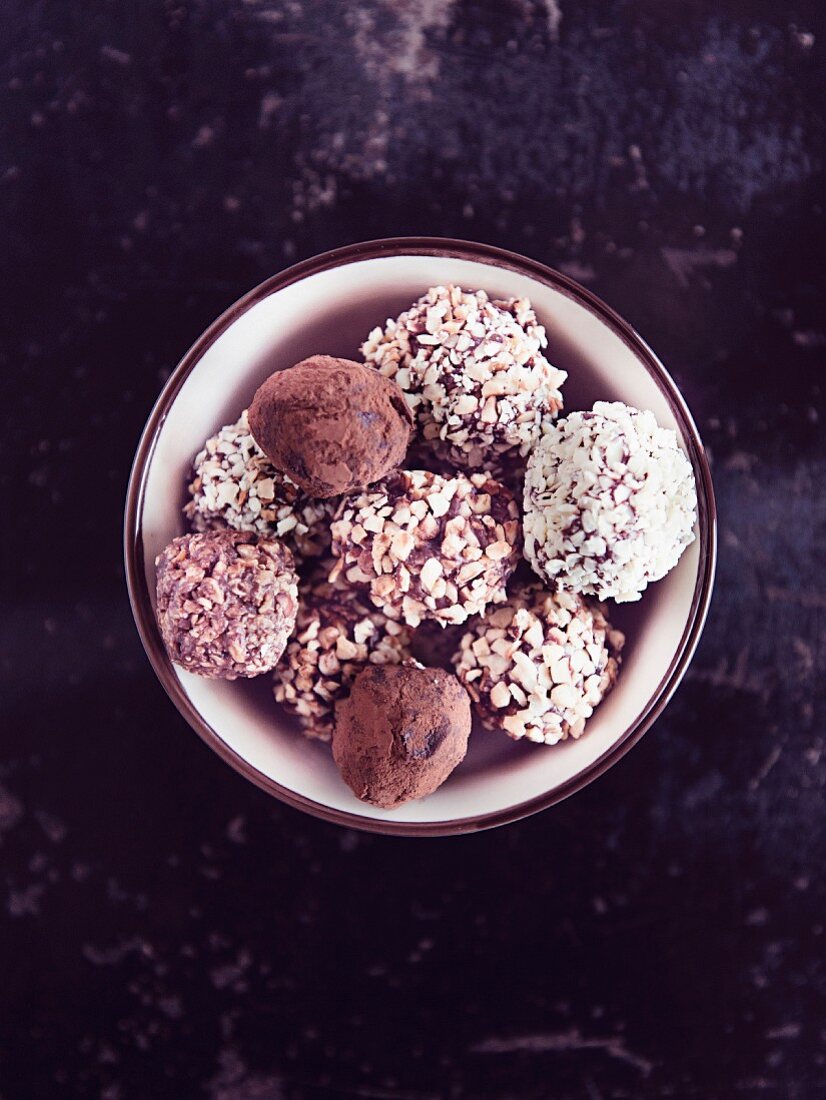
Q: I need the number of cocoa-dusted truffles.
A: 2